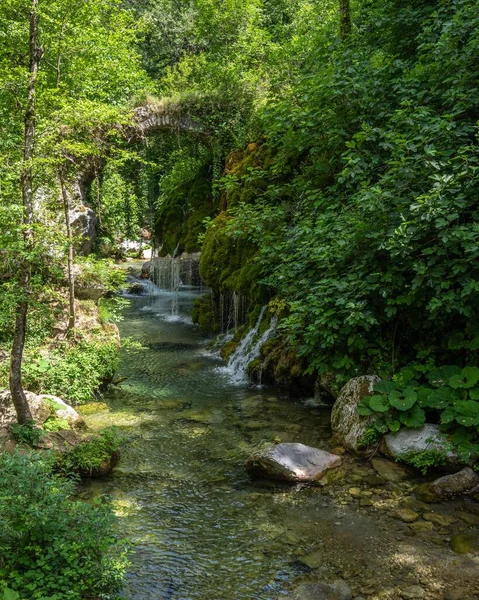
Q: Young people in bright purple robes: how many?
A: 0